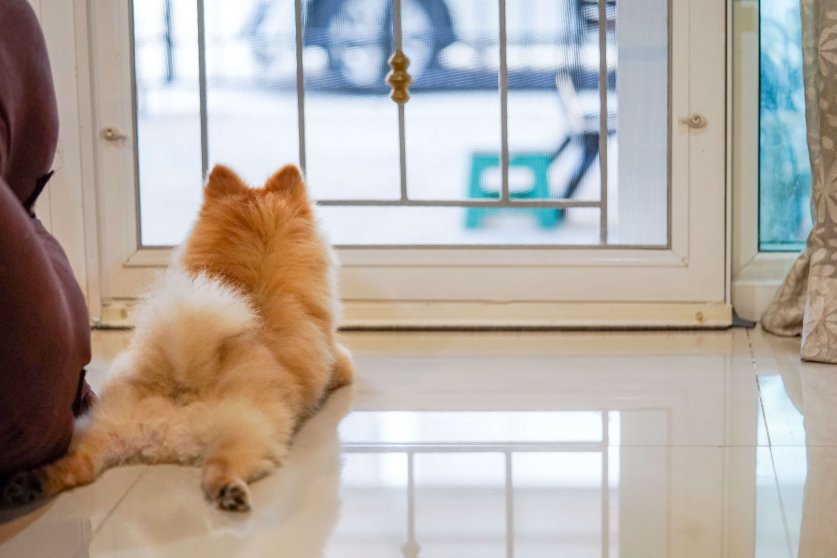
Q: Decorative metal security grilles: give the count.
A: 1